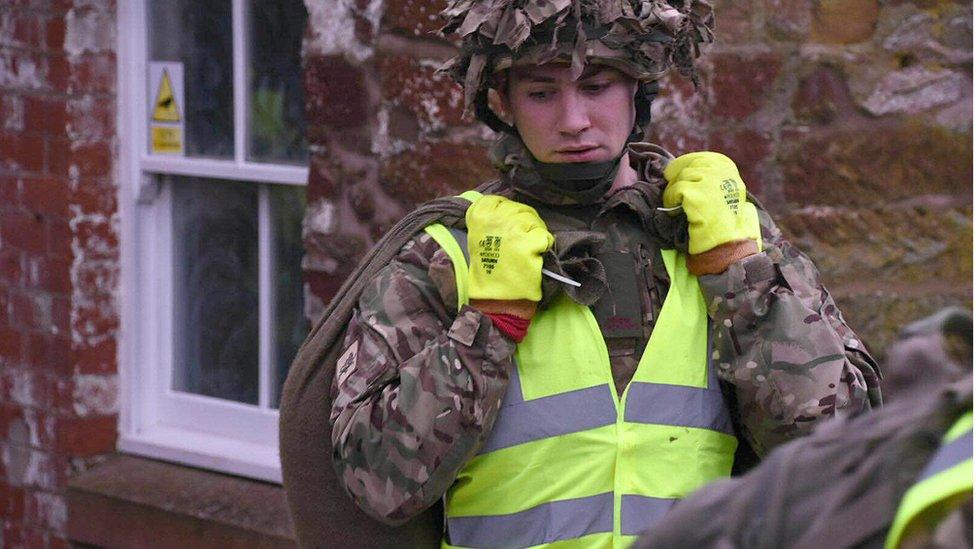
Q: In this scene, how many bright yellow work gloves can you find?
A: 2